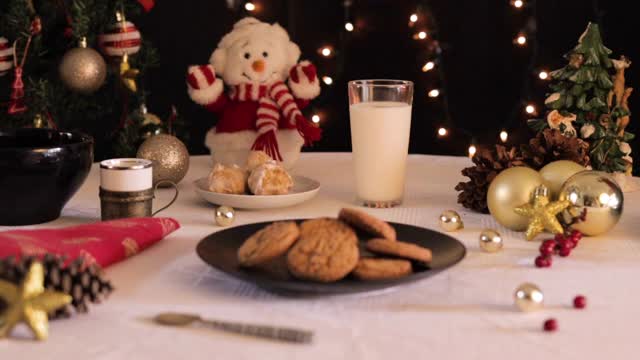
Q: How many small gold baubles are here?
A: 4